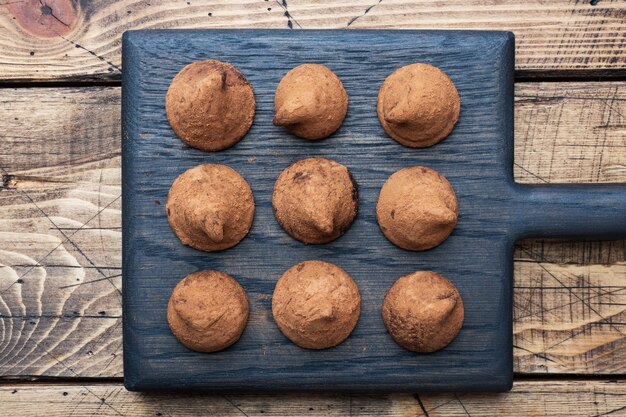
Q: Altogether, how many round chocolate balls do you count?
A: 9